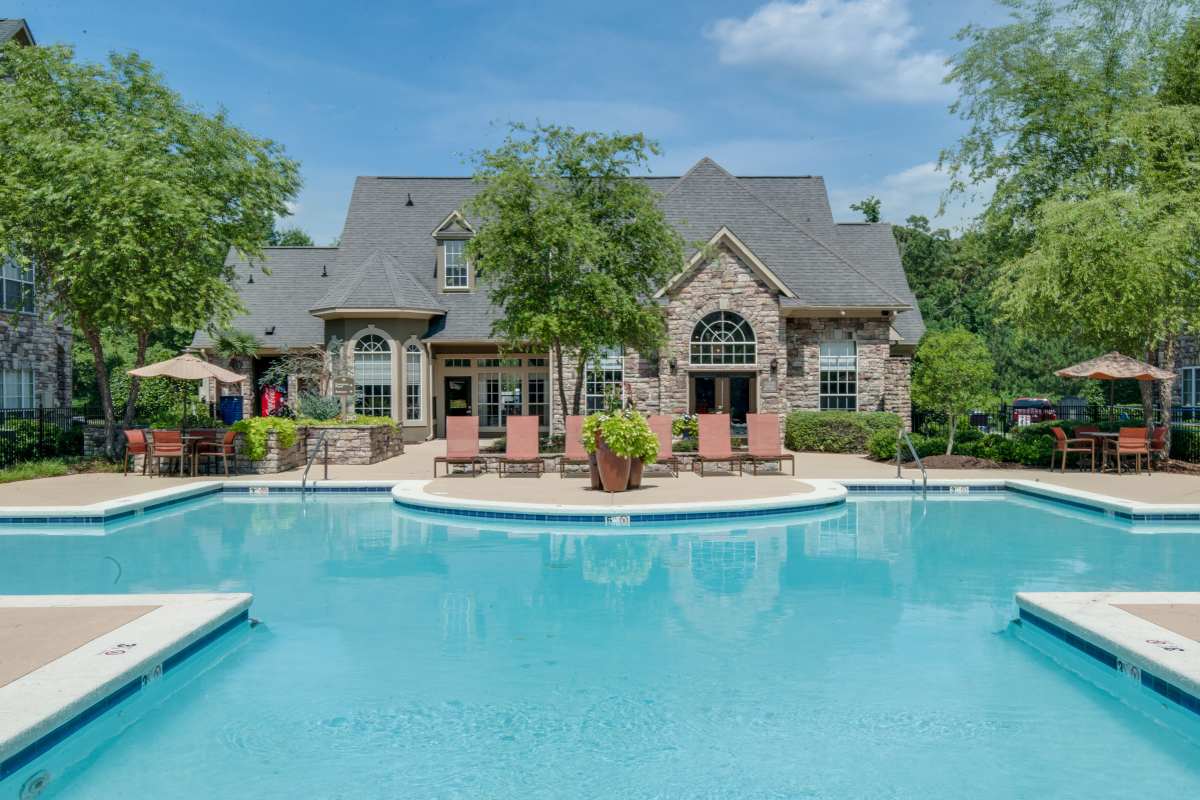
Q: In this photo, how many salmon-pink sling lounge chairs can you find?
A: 6